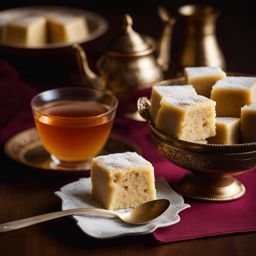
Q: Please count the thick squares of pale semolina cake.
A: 9